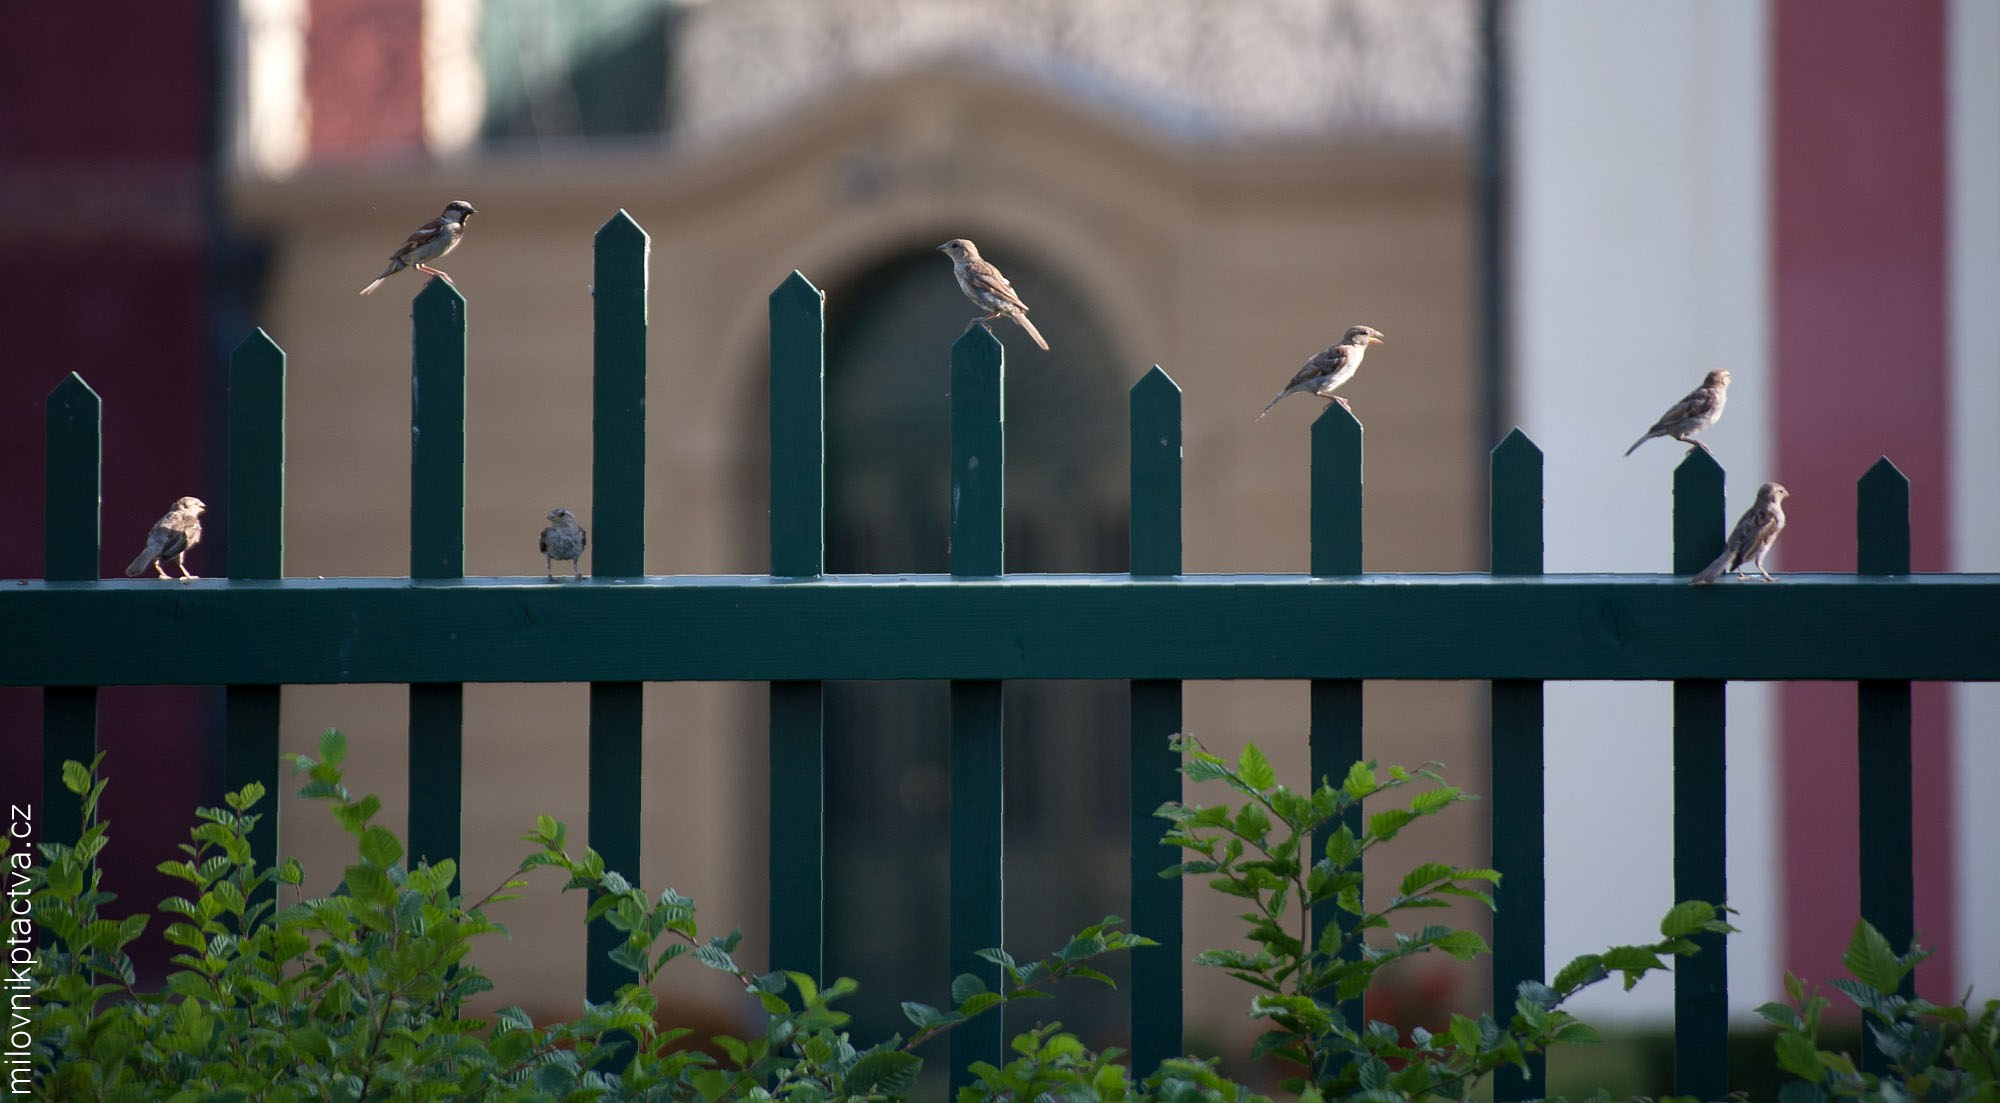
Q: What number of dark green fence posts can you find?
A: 11